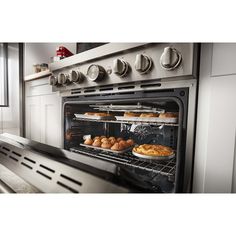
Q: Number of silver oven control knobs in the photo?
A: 7